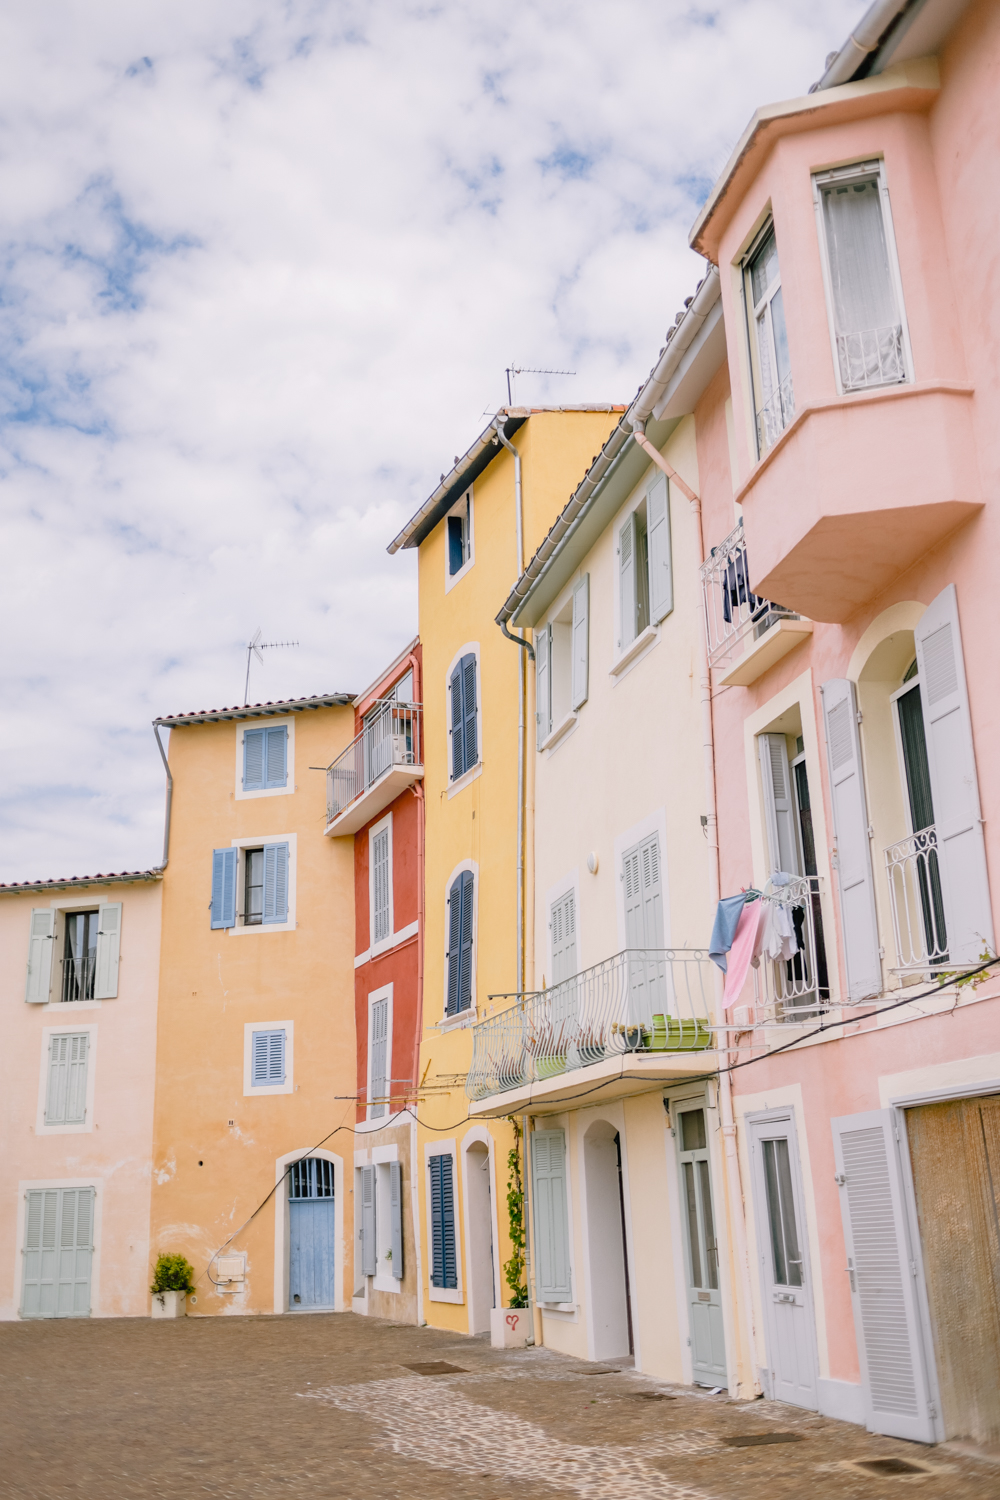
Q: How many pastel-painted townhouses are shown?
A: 6